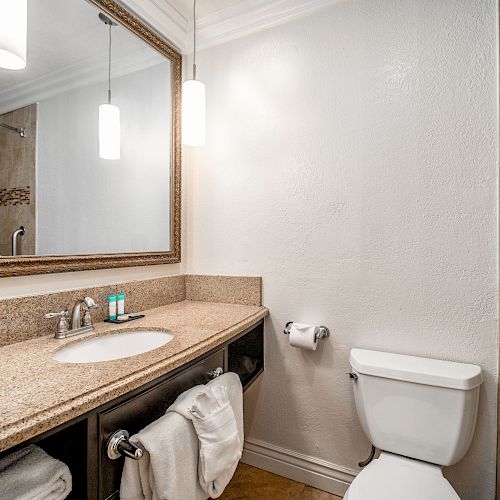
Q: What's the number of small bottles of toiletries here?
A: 2